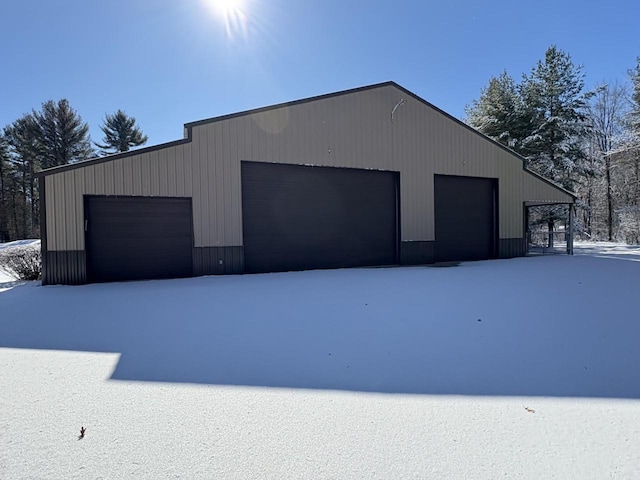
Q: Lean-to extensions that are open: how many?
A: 1